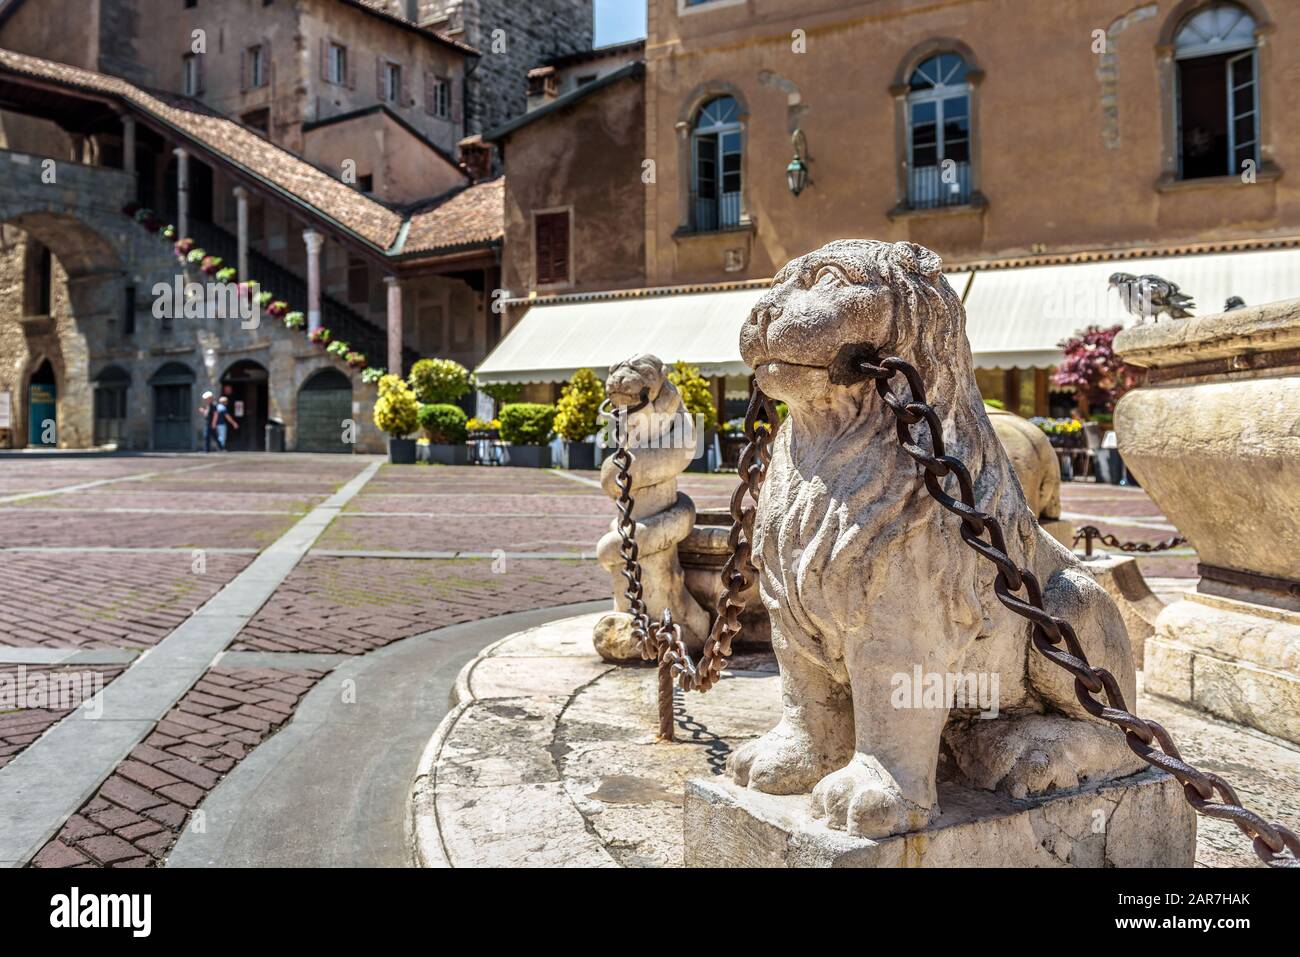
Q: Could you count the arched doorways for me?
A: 5